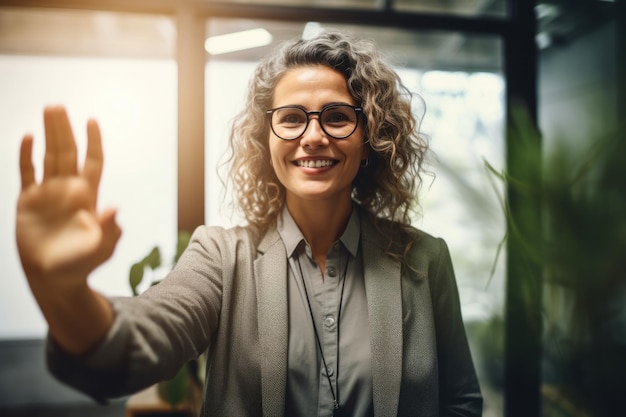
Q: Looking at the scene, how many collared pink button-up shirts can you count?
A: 0